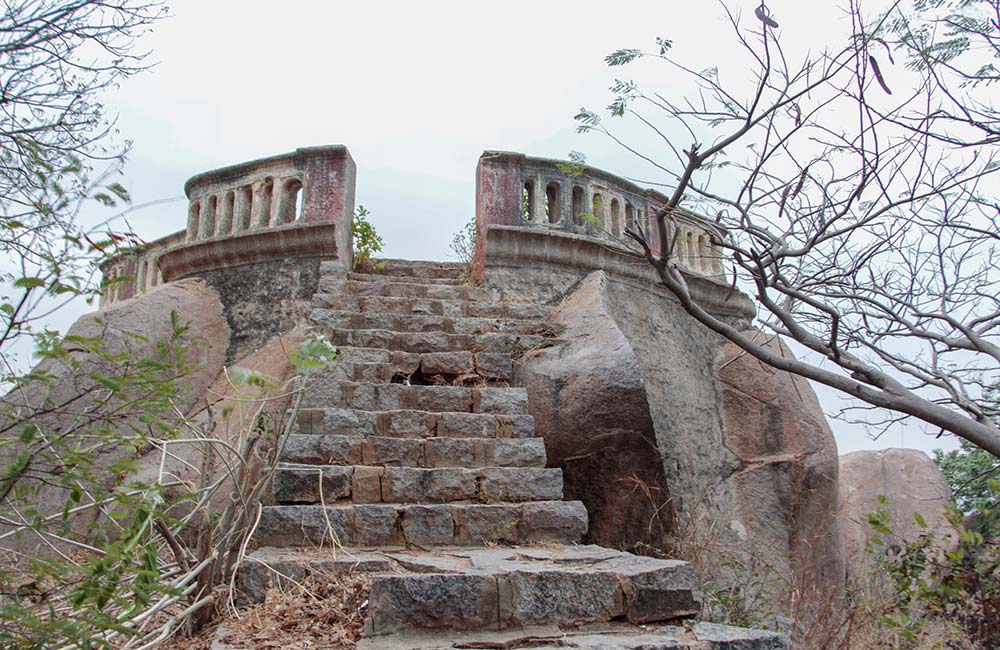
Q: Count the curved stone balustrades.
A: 2